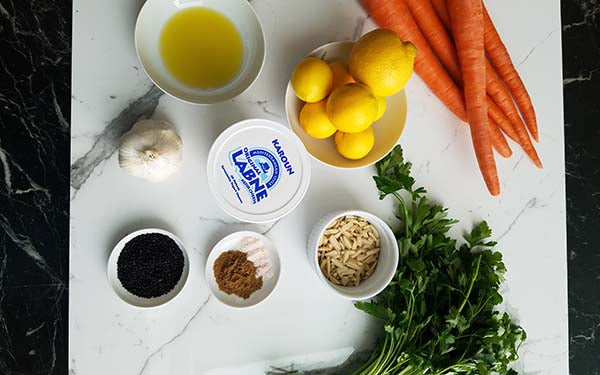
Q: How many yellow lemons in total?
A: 7